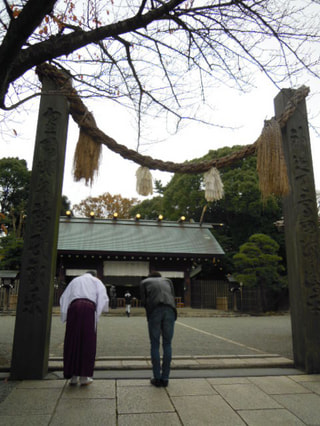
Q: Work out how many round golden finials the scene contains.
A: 6